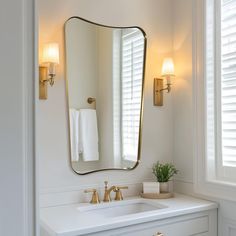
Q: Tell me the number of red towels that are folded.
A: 0